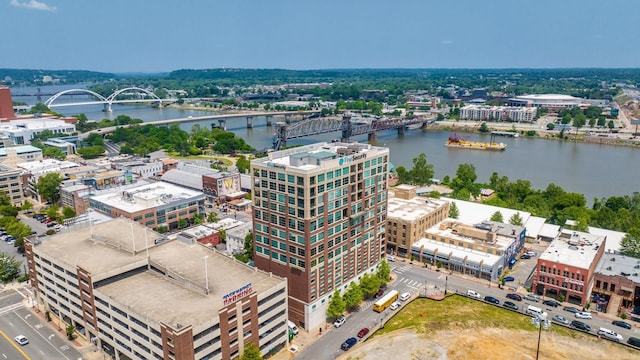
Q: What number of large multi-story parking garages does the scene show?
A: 1